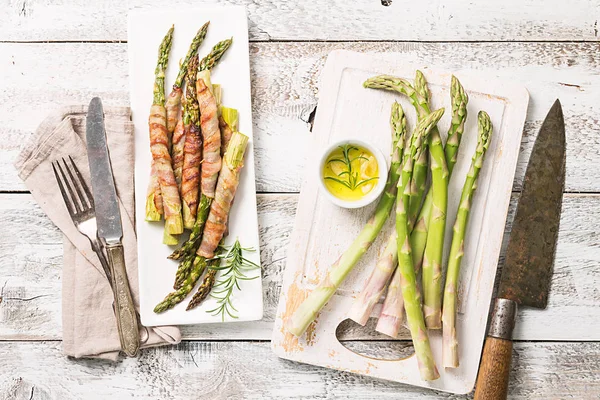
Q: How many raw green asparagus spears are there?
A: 6